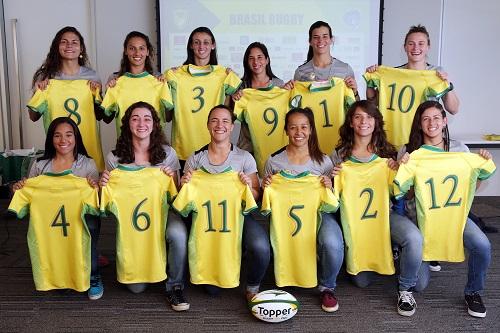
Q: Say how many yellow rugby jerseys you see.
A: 12